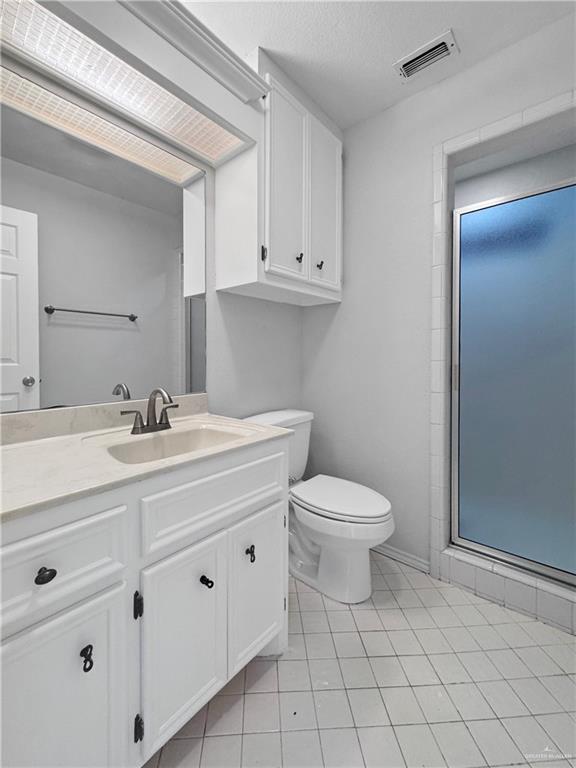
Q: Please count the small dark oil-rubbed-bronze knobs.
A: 6